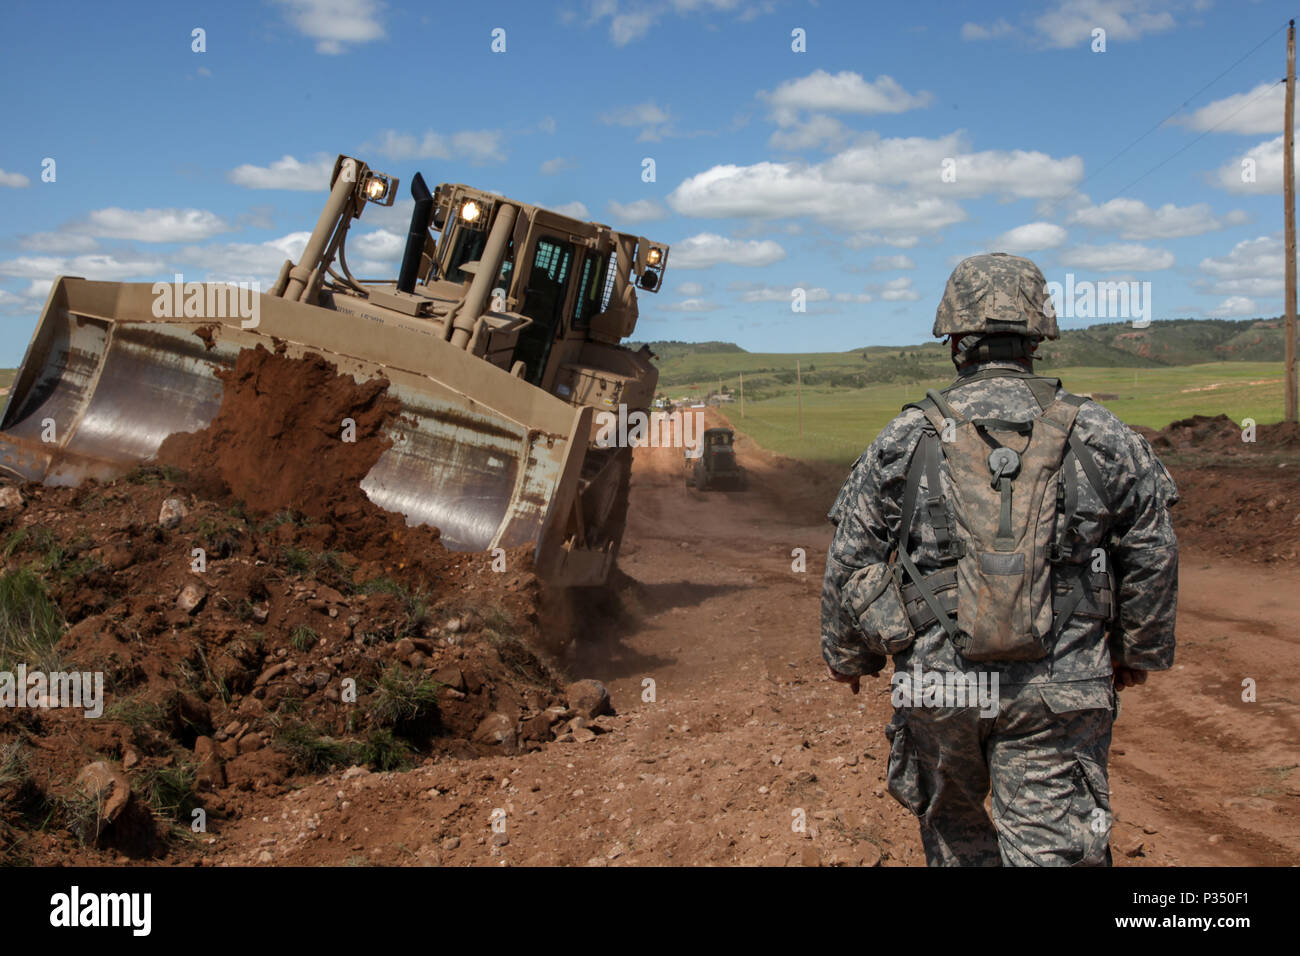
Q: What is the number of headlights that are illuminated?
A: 3